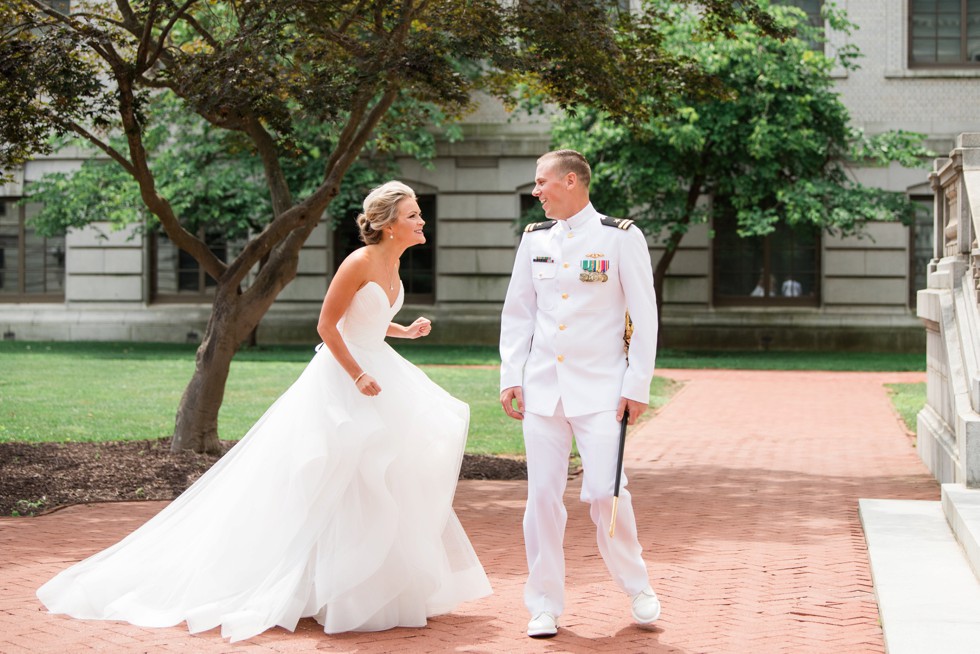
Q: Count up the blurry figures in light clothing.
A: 2